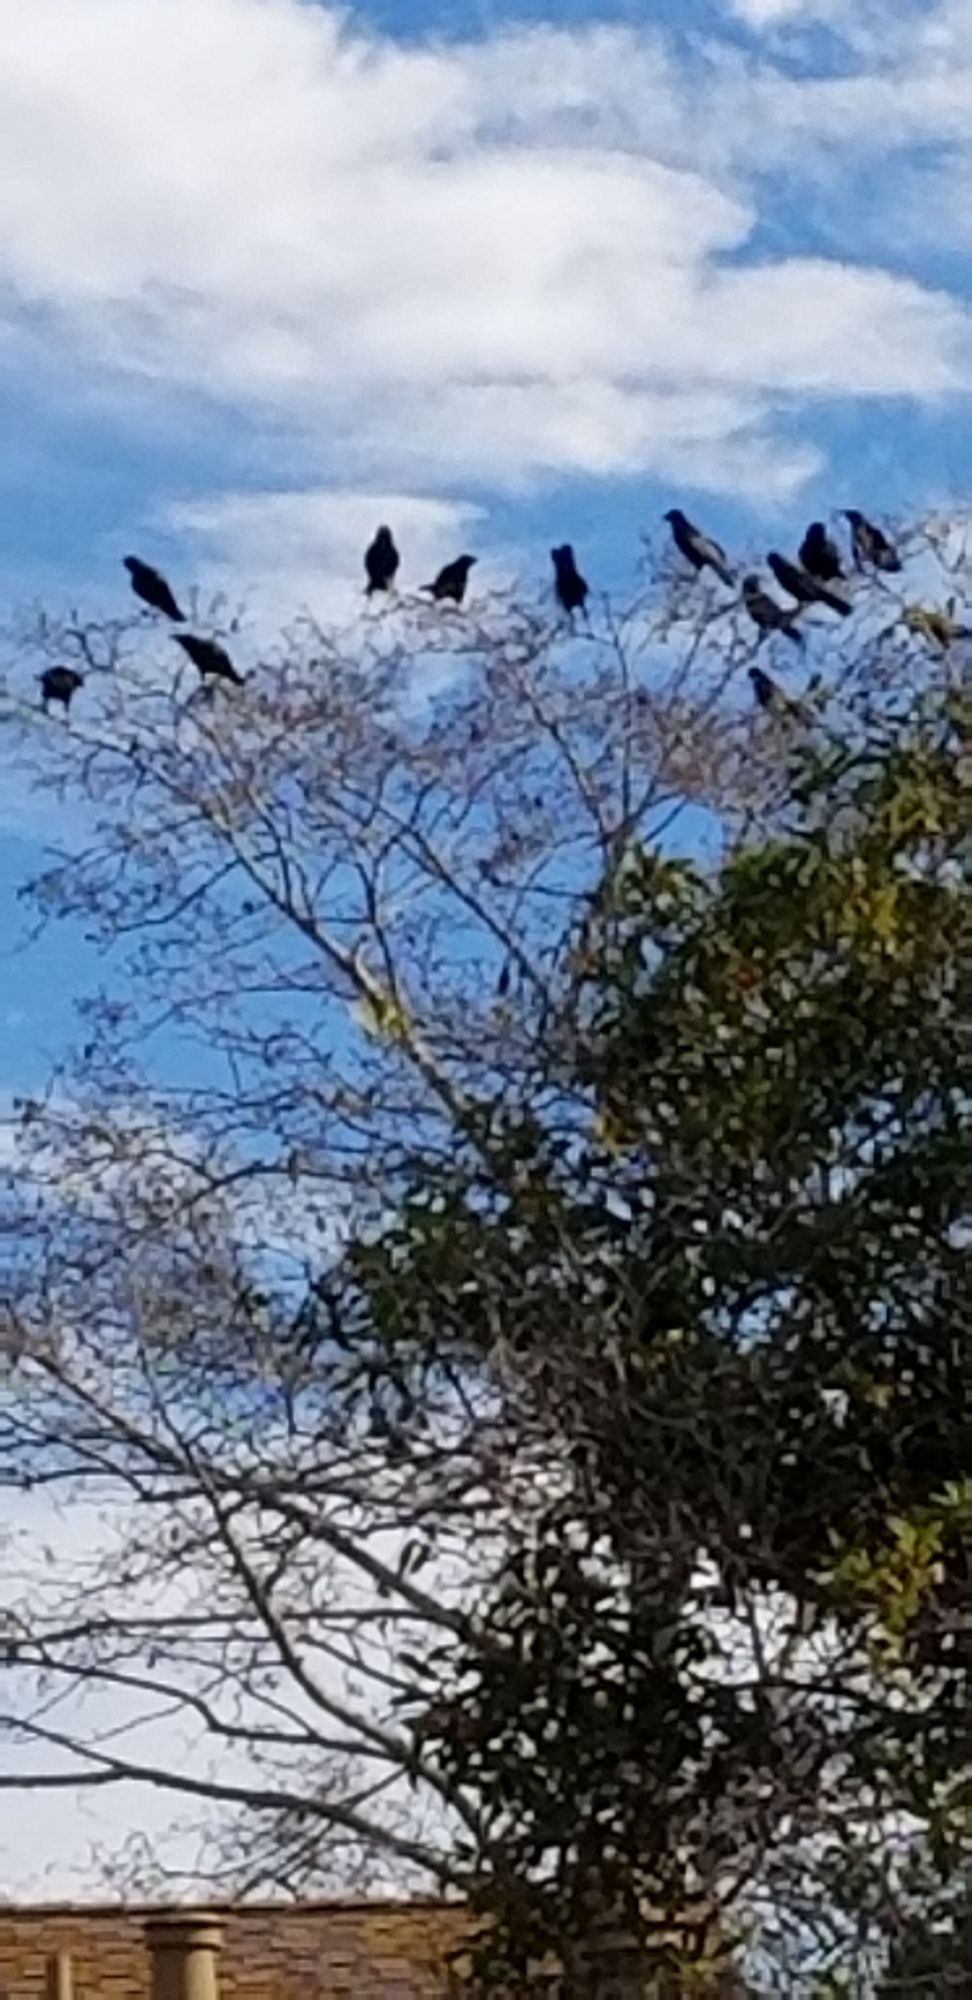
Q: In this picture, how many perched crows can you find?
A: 12